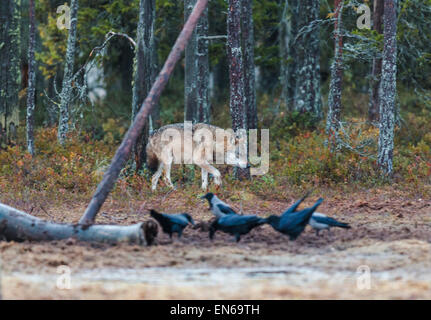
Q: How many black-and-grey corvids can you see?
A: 2